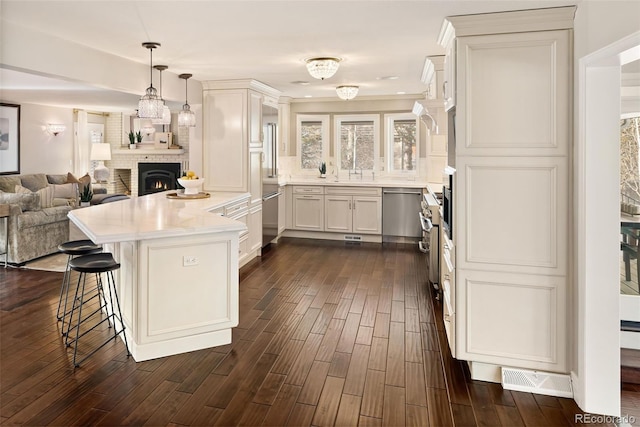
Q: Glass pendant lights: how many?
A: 3